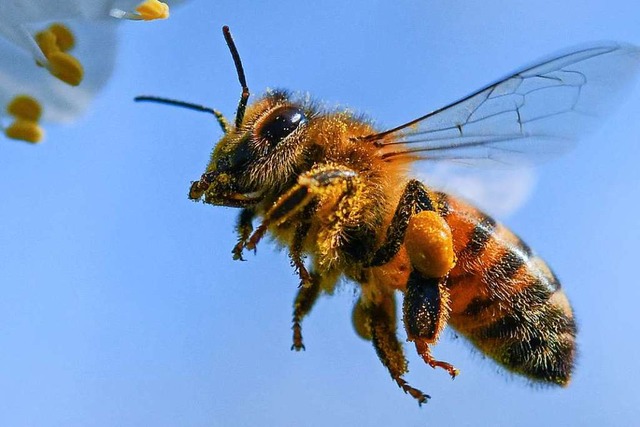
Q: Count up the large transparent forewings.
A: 1